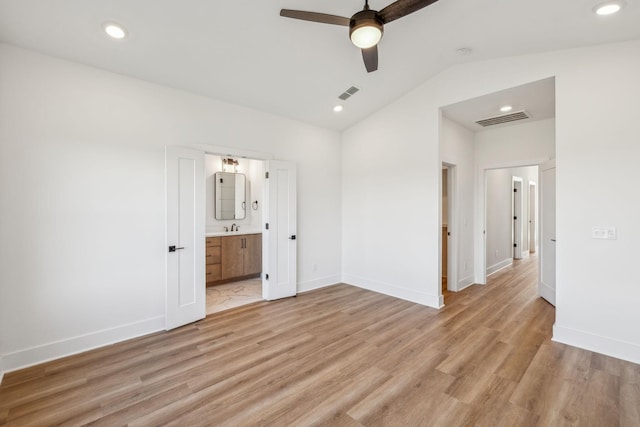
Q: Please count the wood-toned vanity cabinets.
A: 1